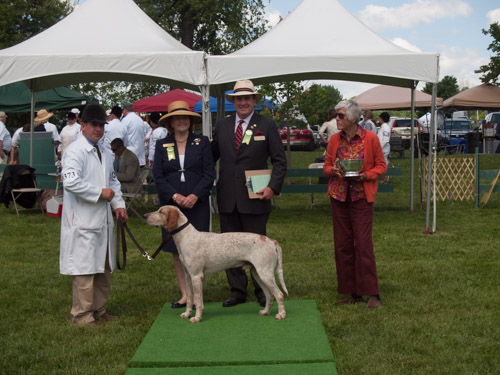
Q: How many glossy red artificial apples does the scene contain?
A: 0